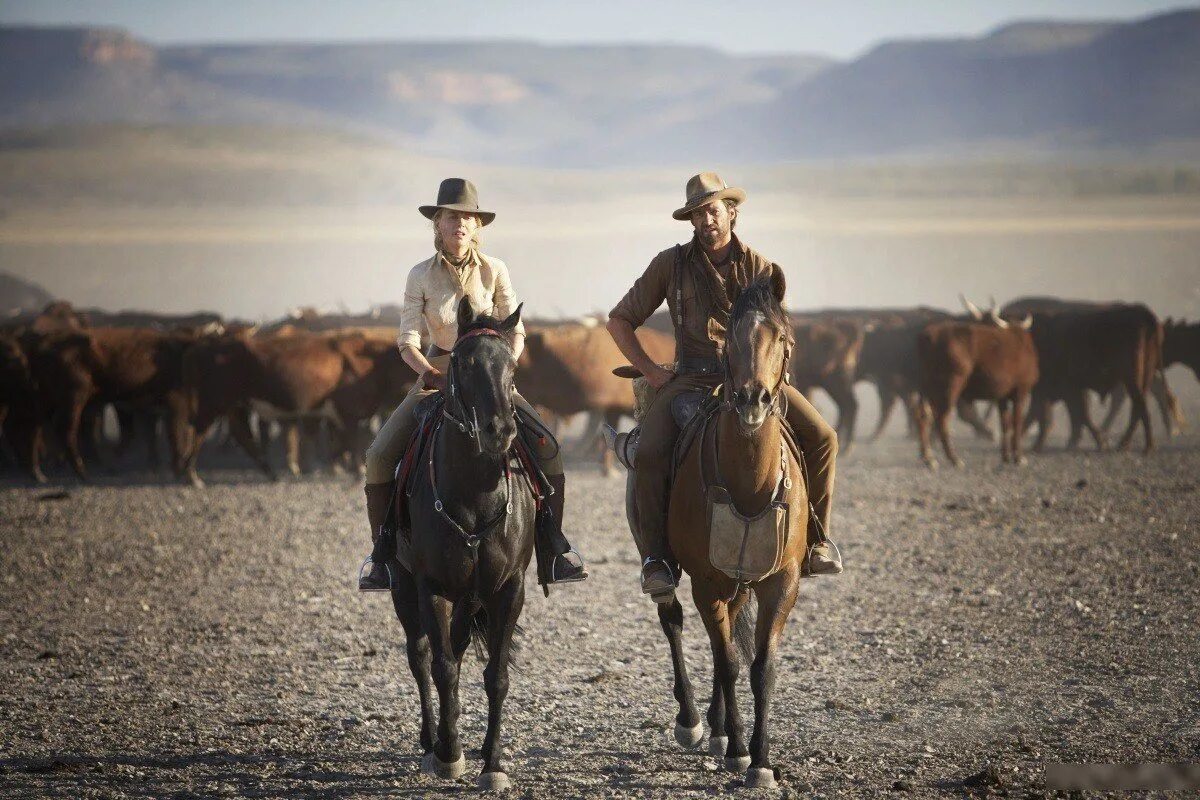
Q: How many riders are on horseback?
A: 2